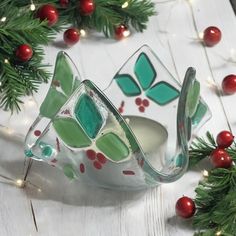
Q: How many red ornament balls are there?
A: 11